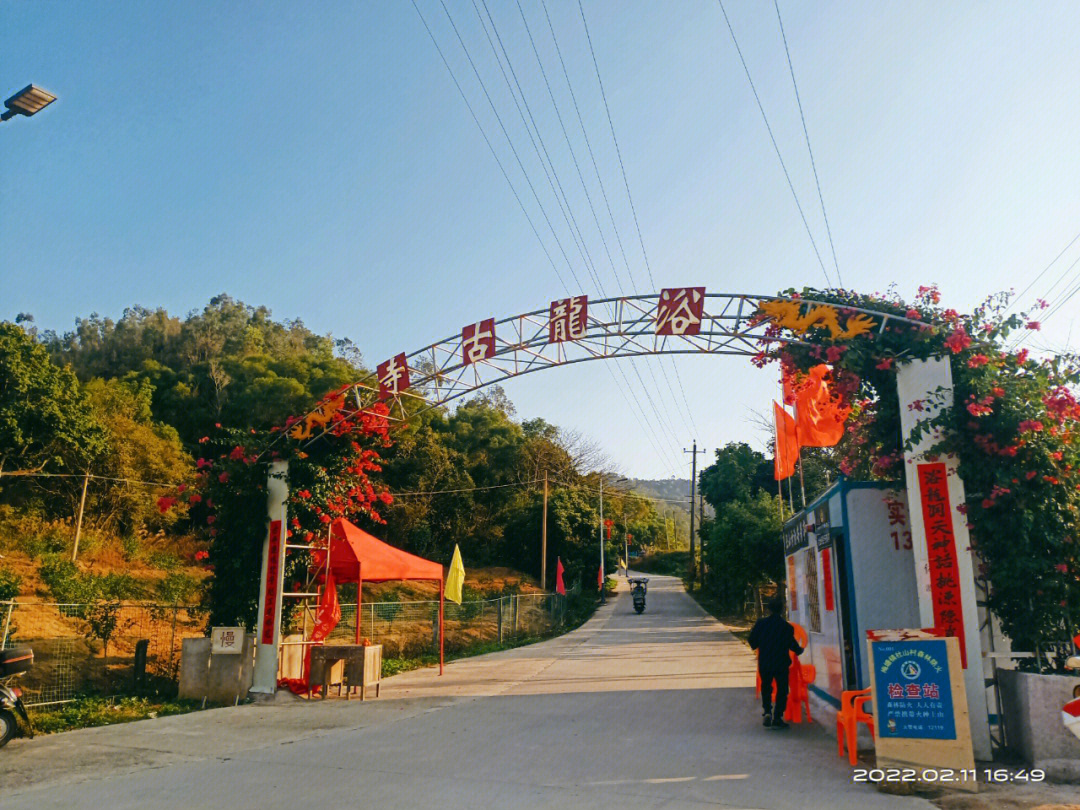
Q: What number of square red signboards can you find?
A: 4